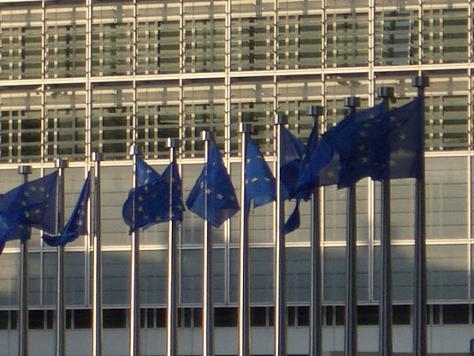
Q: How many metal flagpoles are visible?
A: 12